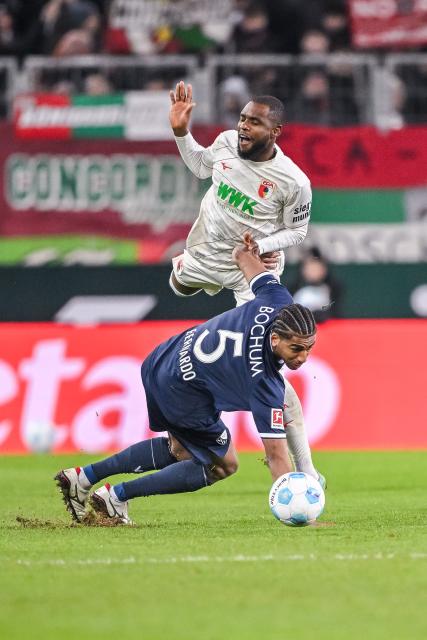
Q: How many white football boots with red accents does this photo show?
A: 2